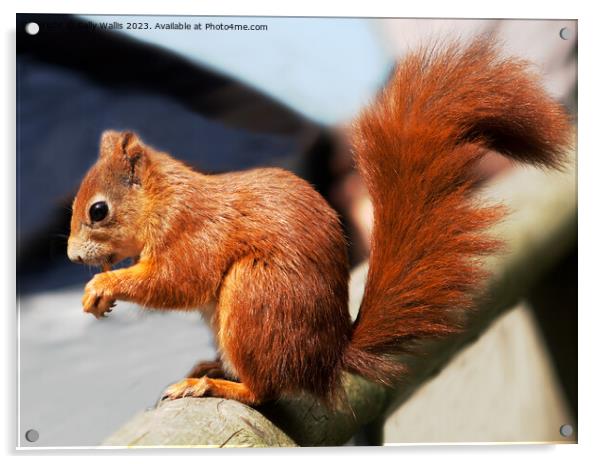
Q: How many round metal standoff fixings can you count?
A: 4